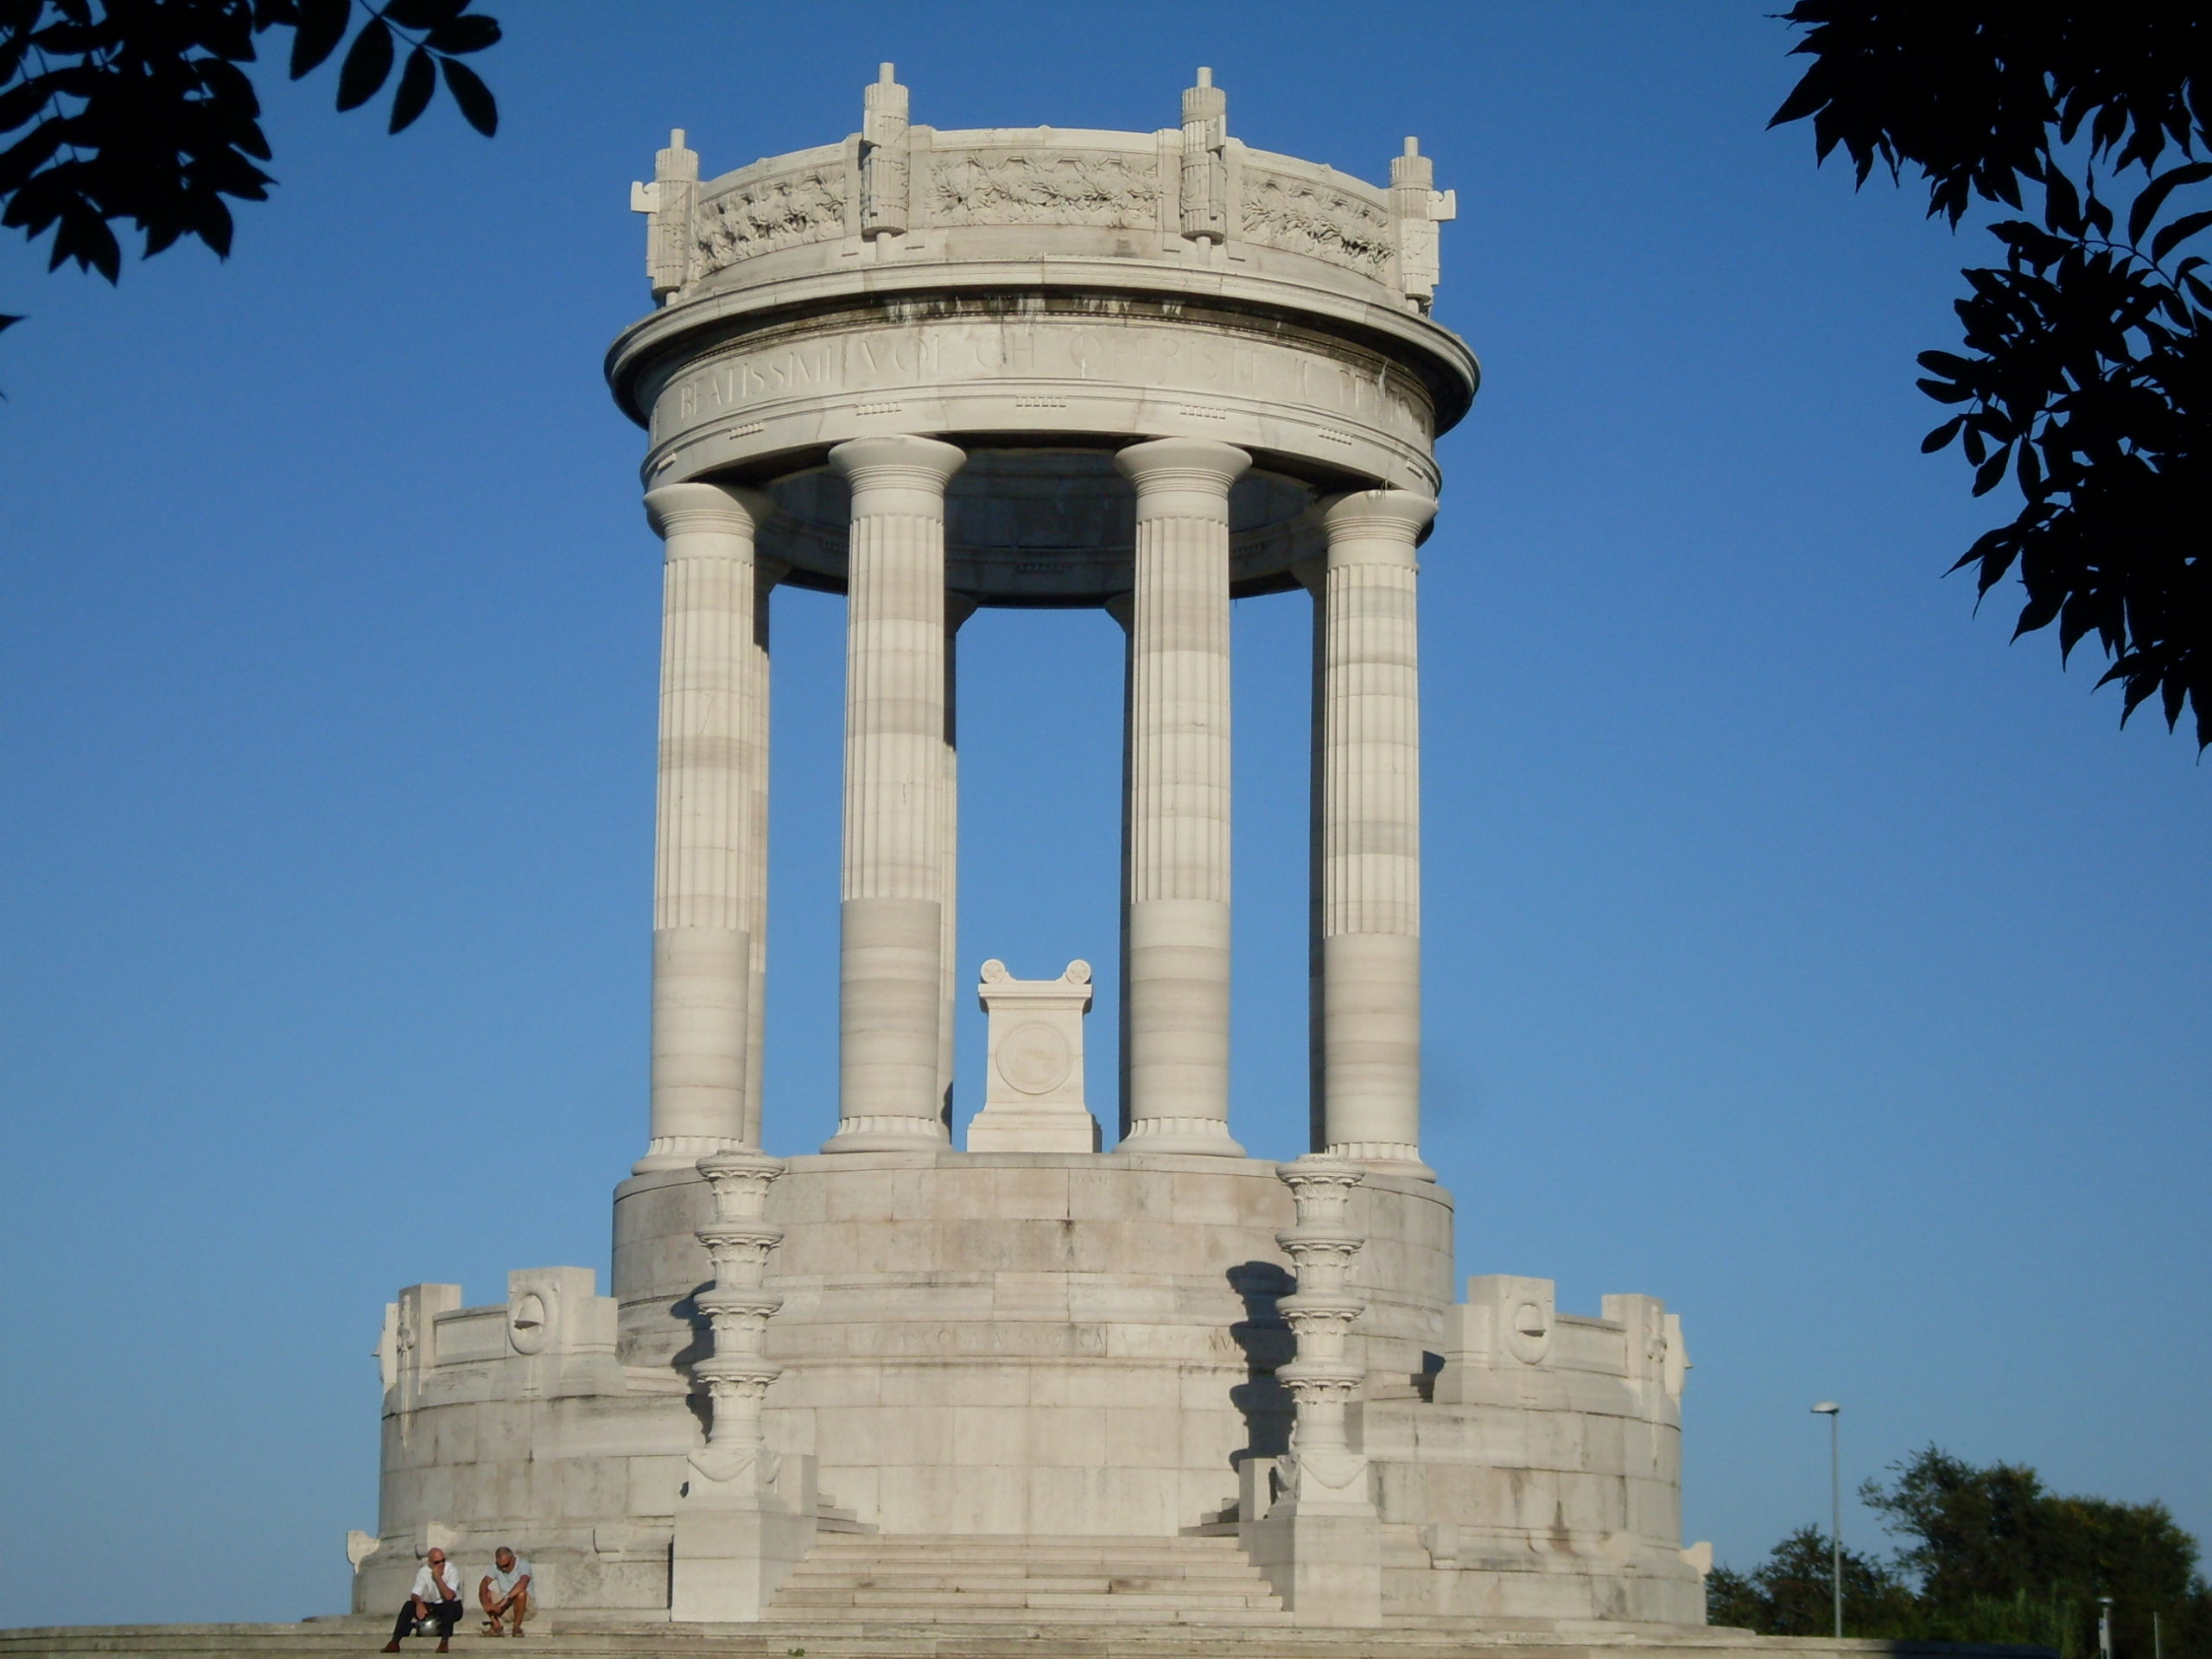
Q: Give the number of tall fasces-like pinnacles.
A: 4